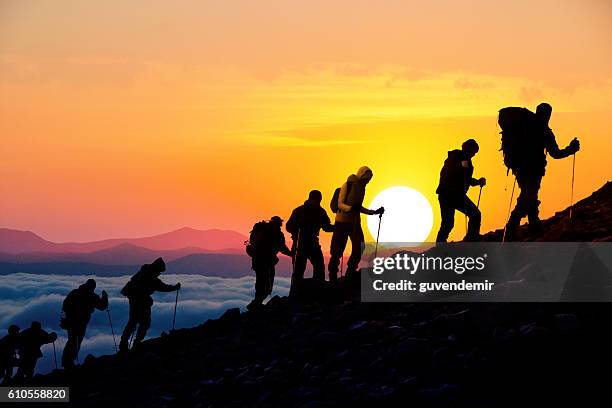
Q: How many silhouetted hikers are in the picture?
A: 9